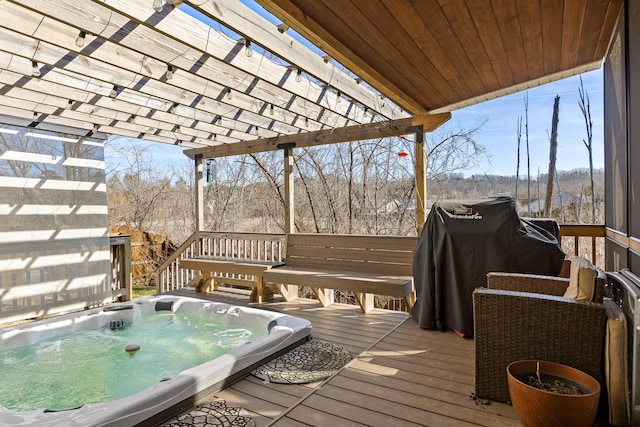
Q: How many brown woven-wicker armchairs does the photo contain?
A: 1